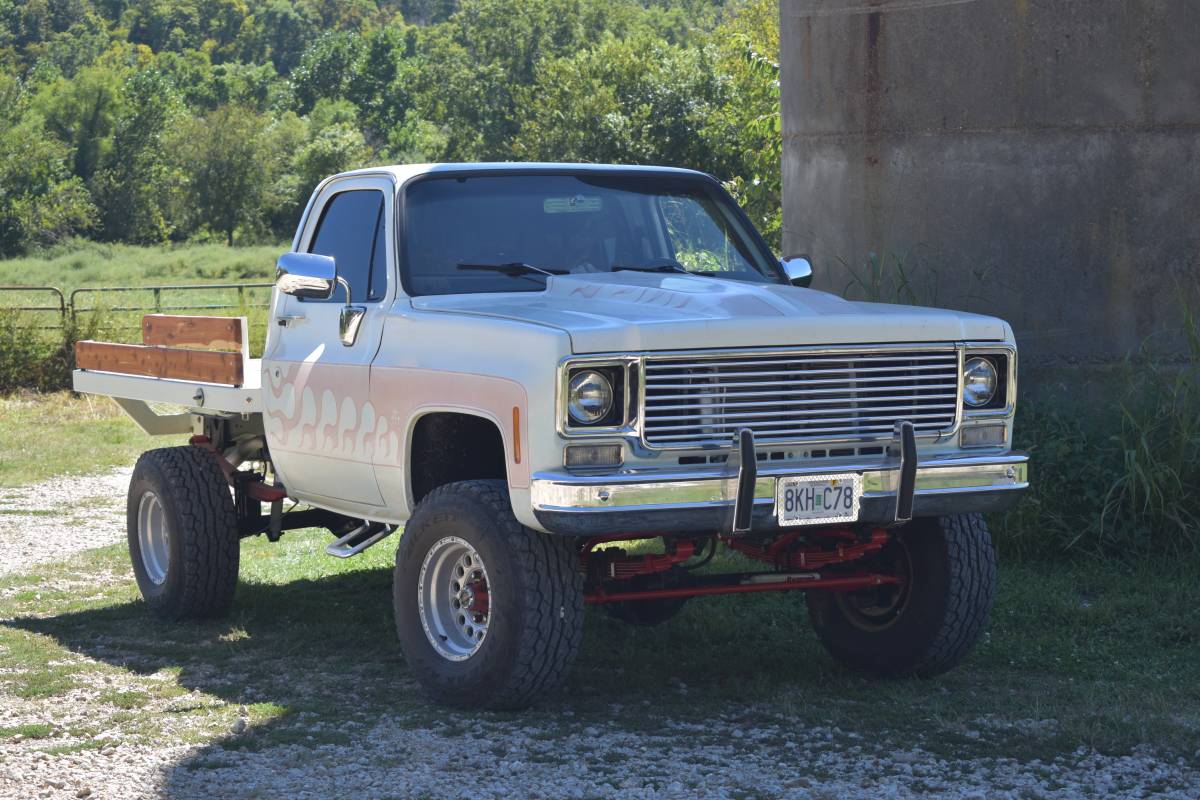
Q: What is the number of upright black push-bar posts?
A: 2